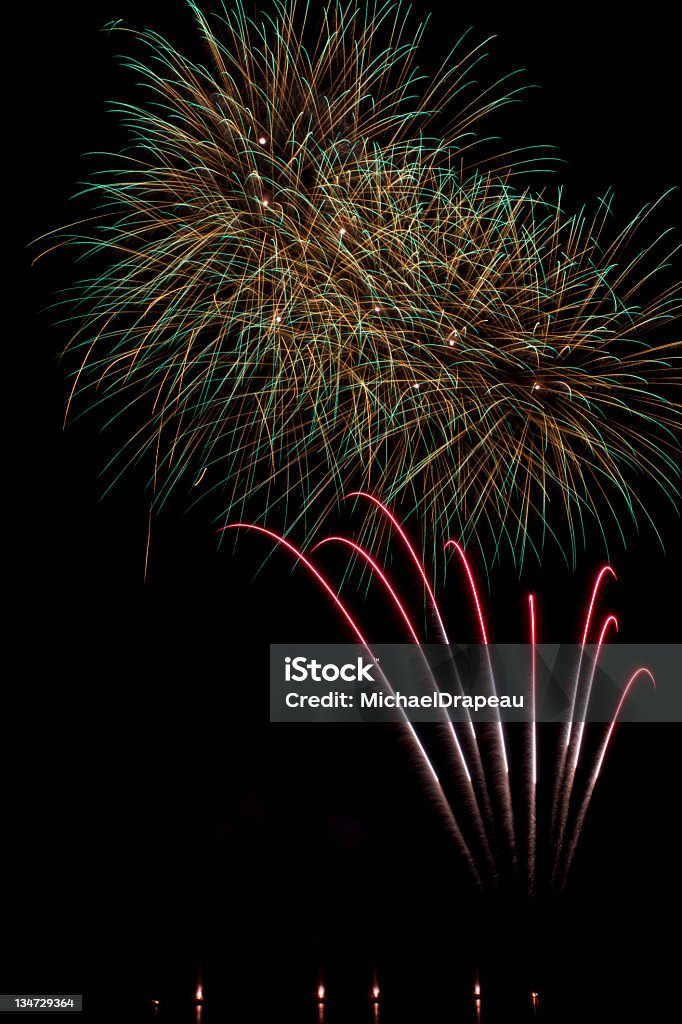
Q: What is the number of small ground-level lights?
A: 6